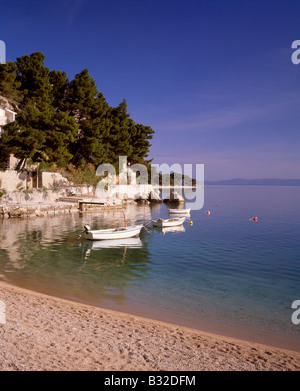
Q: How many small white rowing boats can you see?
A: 3